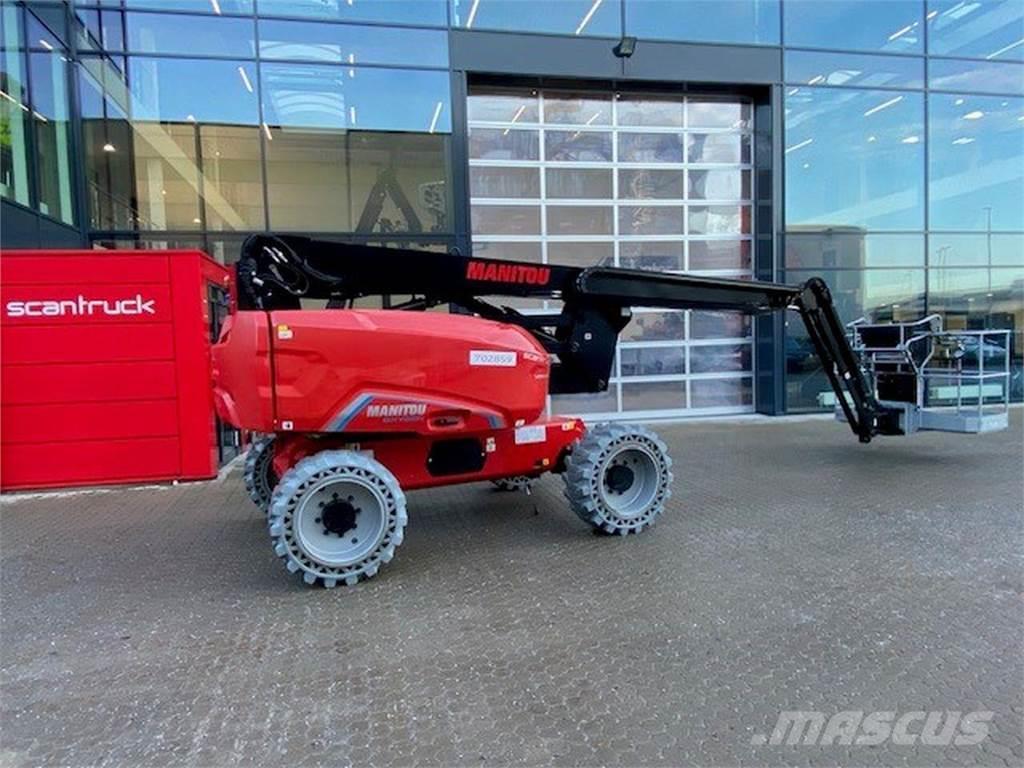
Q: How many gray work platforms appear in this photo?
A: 1